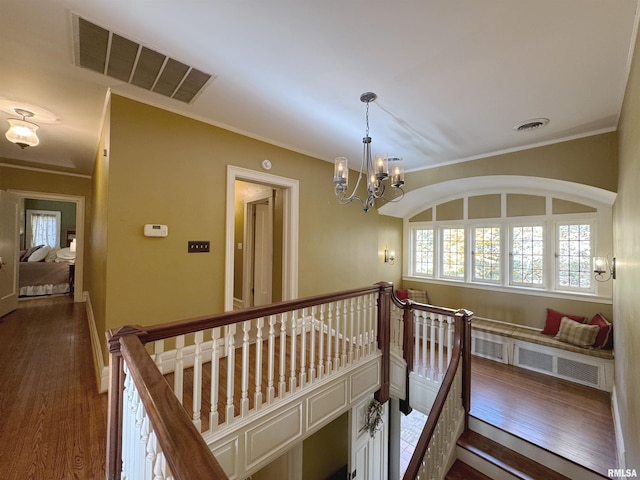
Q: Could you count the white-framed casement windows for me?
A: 5